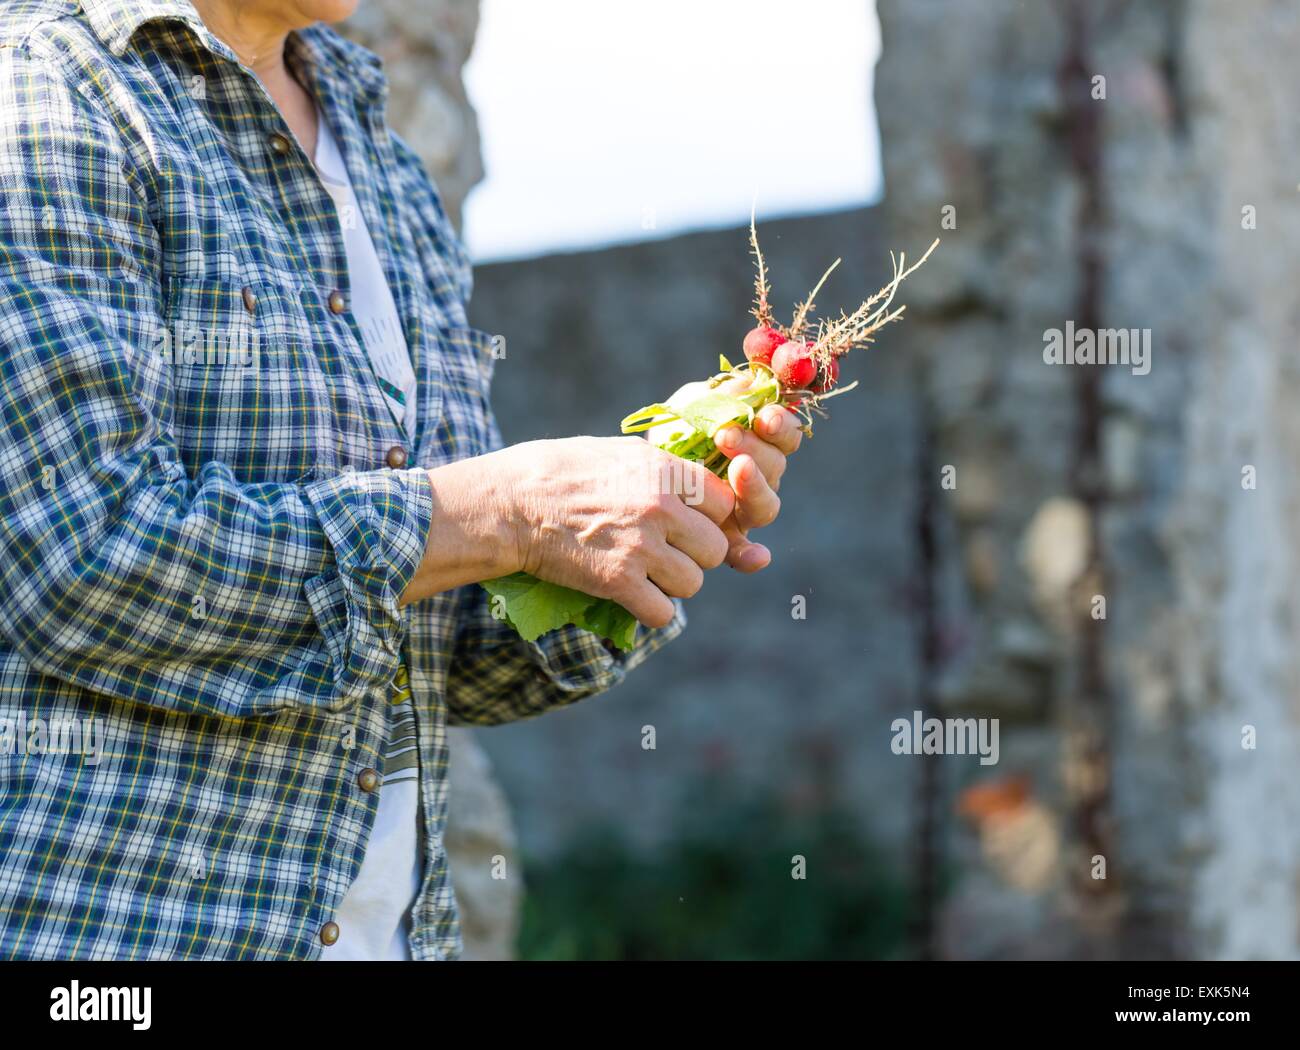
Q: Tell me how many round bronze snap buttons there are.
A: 6